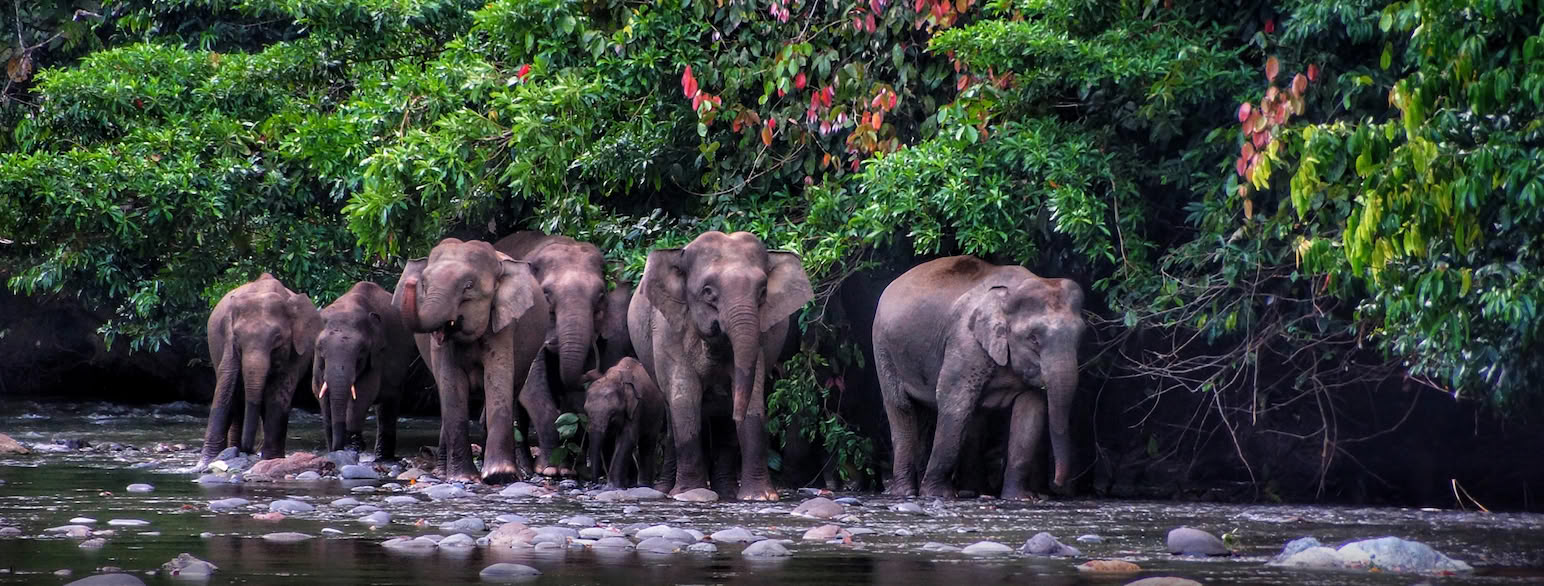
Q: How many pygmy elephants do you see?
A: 7